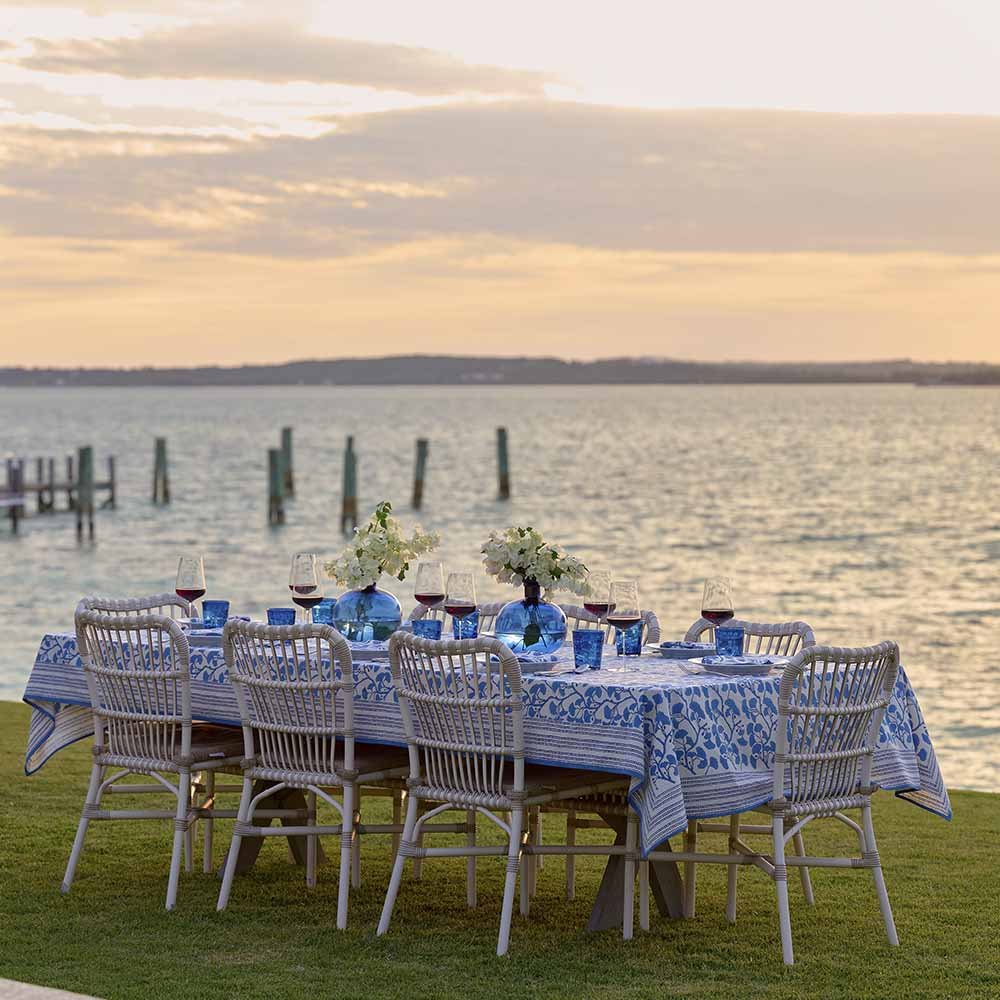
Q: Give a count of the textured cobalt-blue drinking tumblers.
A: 8